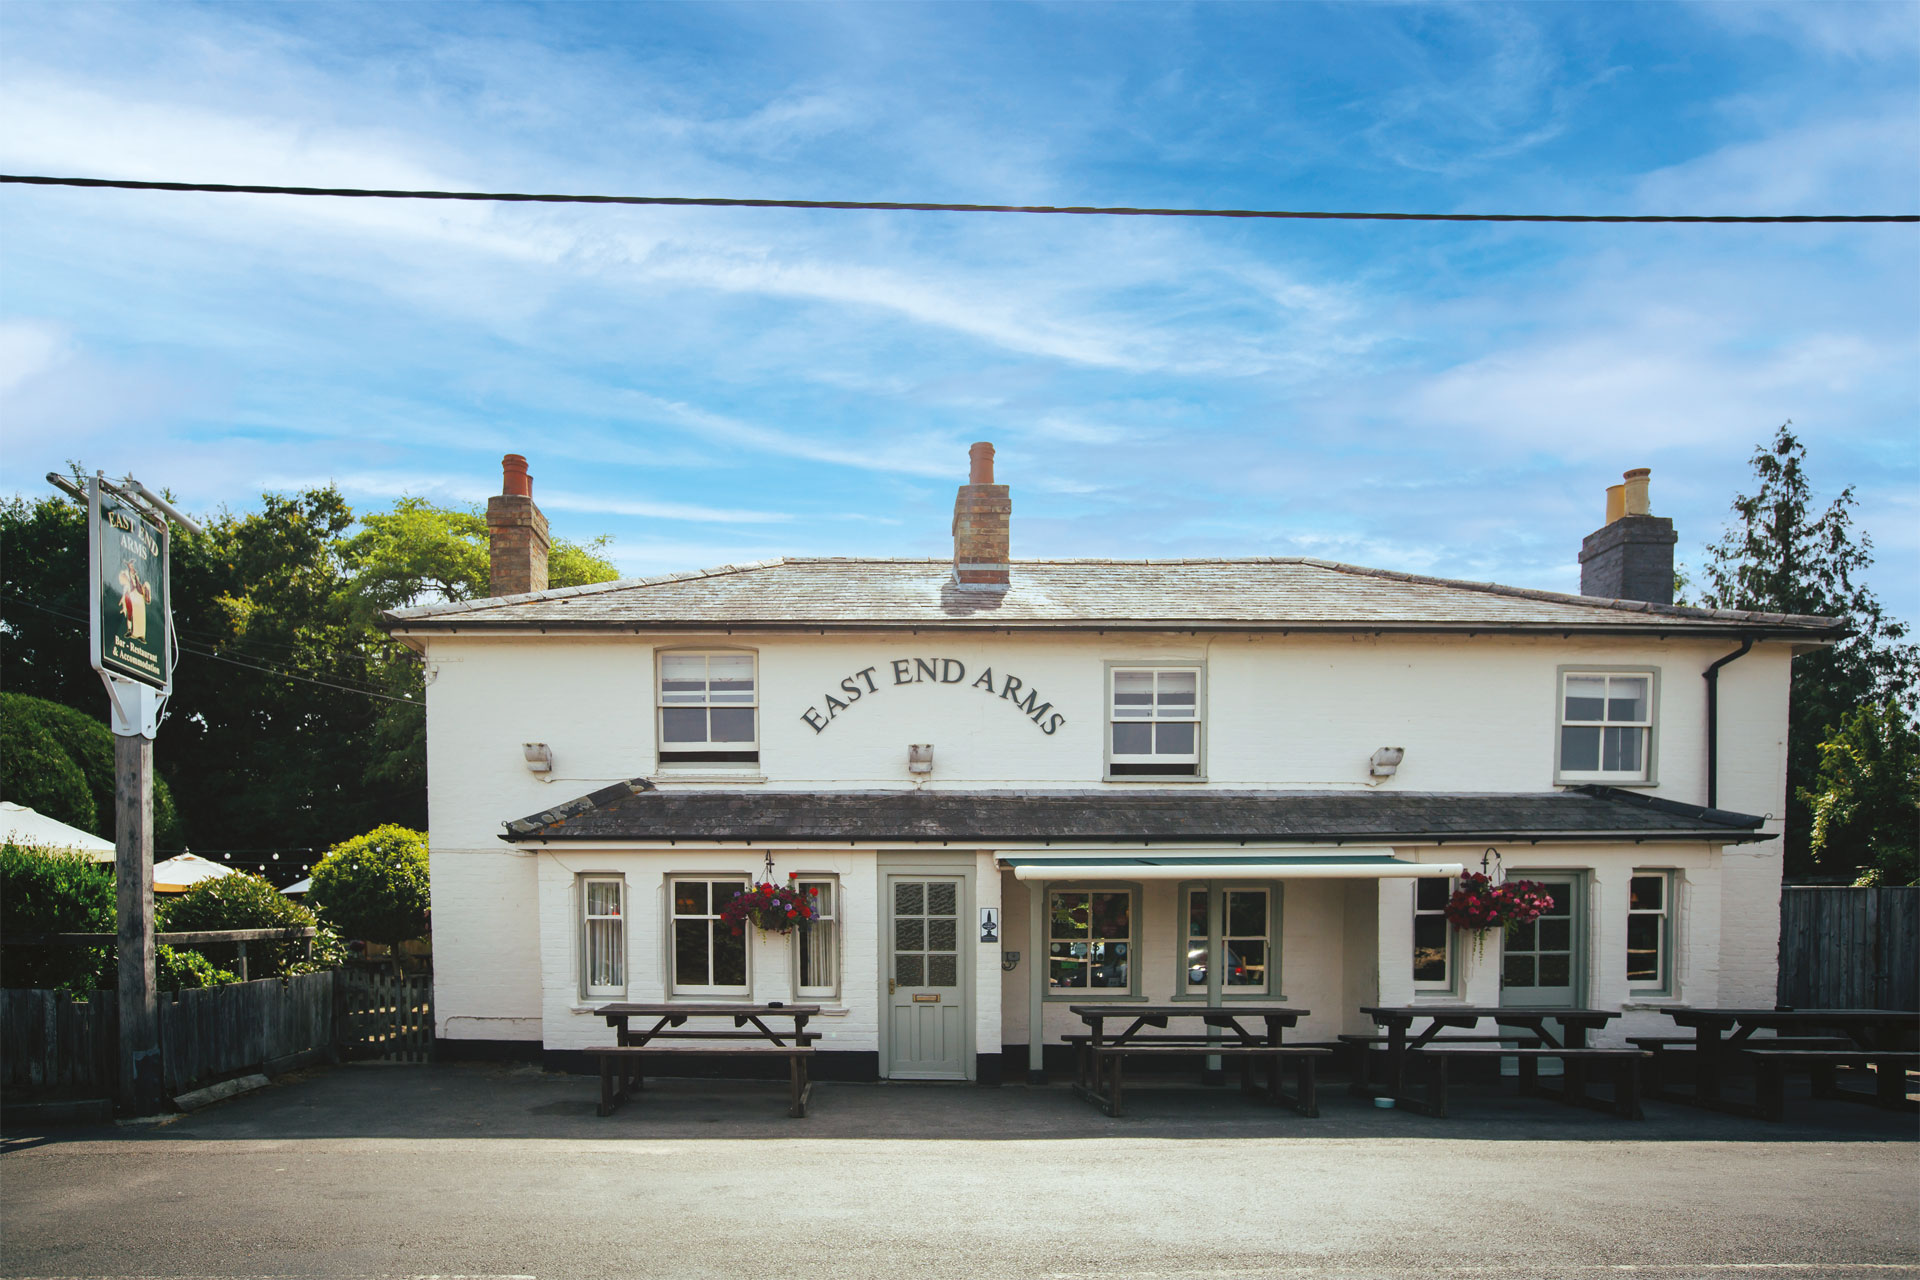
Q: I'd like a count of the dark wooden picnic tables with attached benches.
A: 4